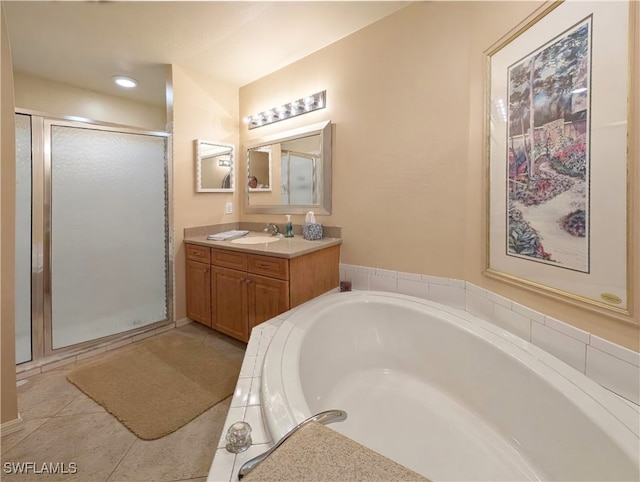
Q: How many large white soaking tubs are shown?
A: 1